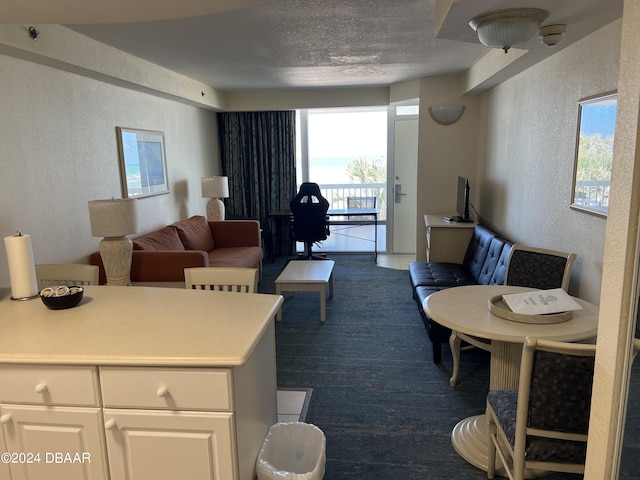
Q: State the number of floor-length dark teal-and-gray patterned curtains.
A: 1